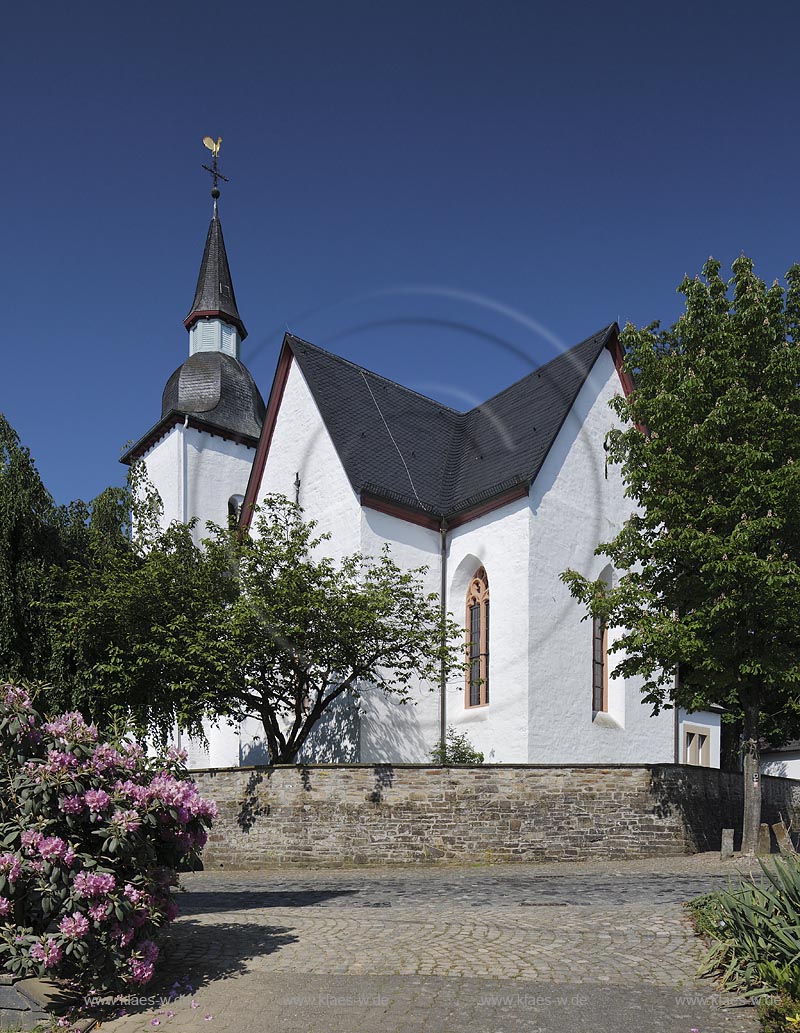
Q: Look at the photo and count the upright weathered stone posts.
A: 3